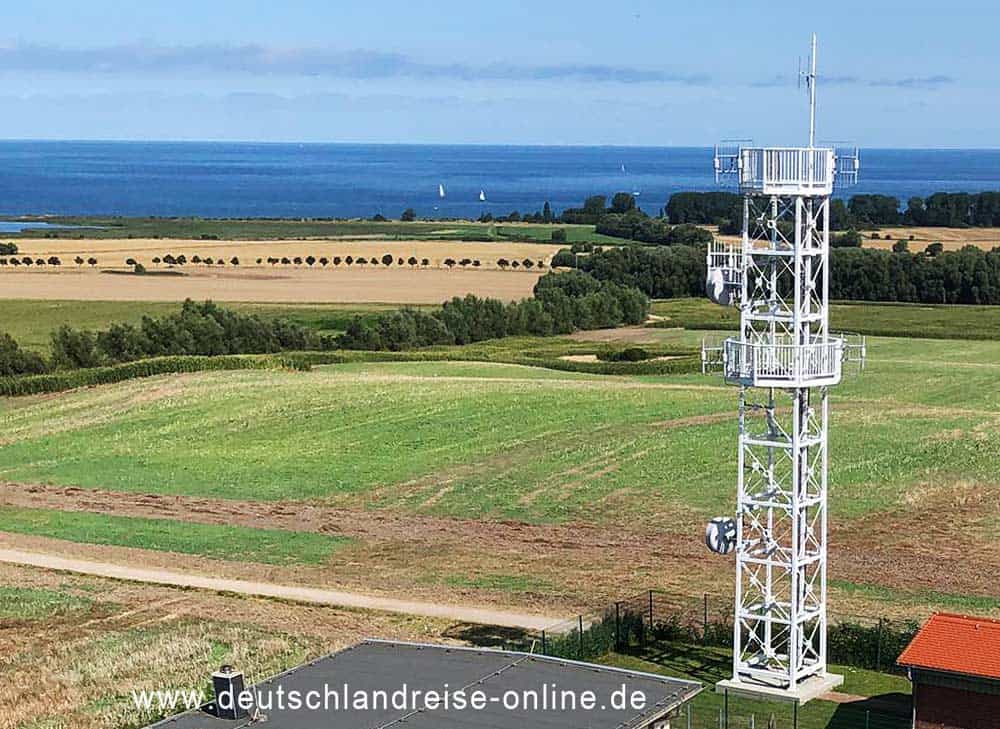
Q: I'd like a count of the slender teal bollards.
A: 0